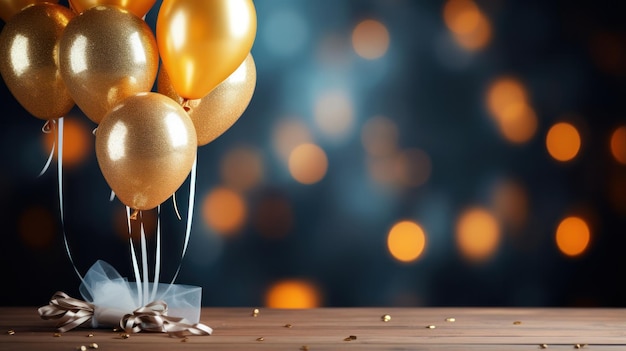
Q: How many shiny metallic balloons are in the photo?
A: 7